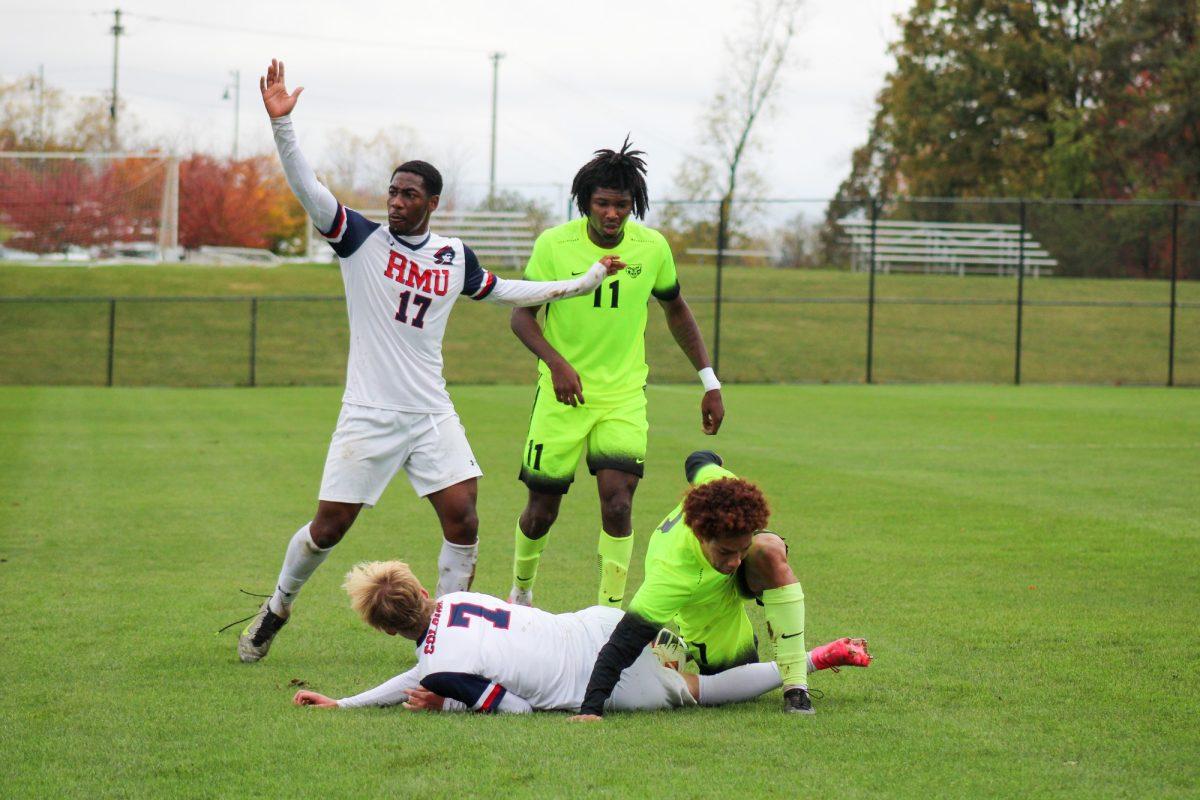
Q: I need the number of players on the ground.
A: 2